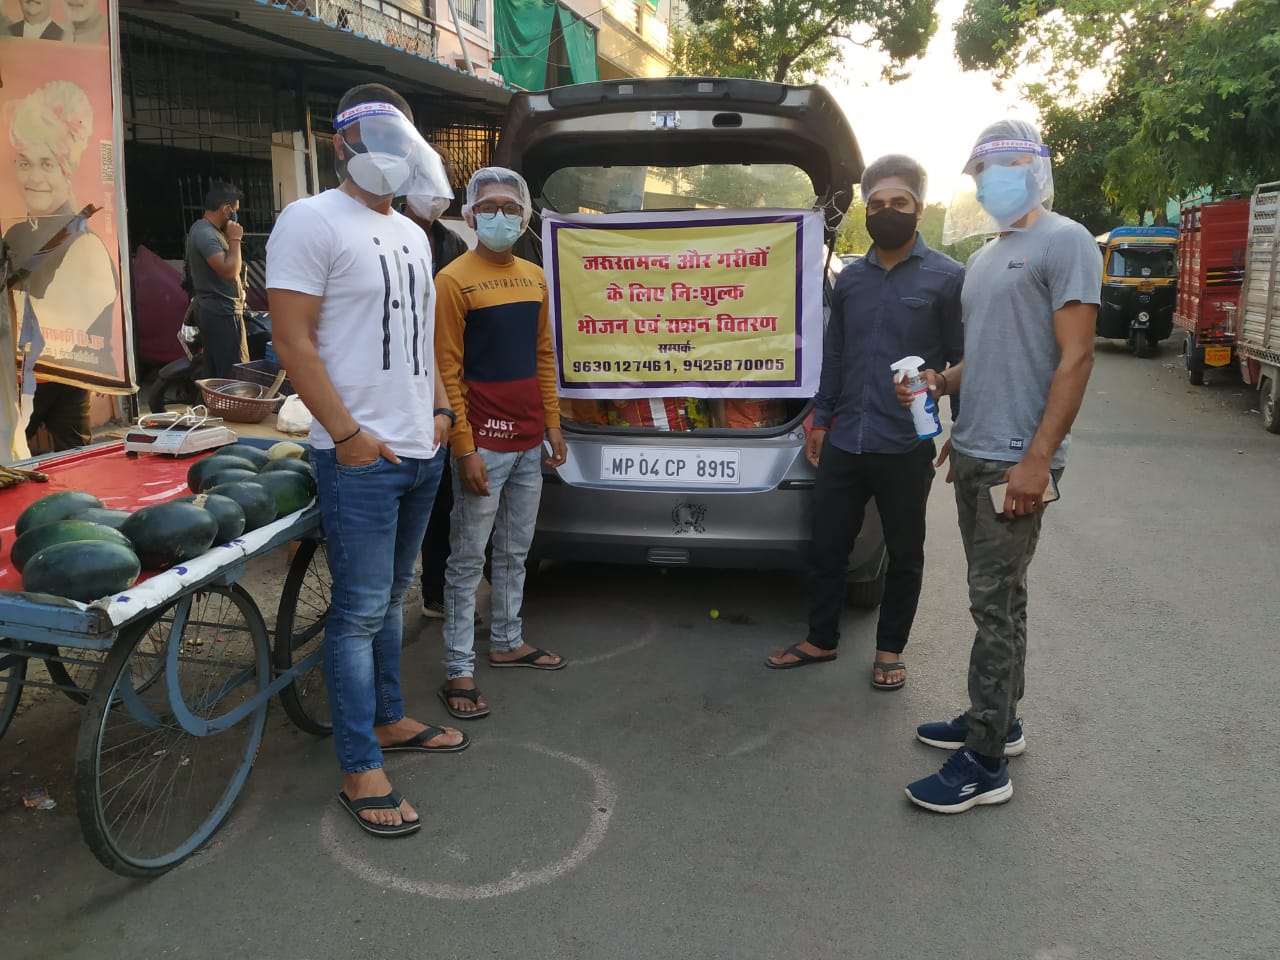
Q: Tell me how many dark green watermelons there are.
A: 12